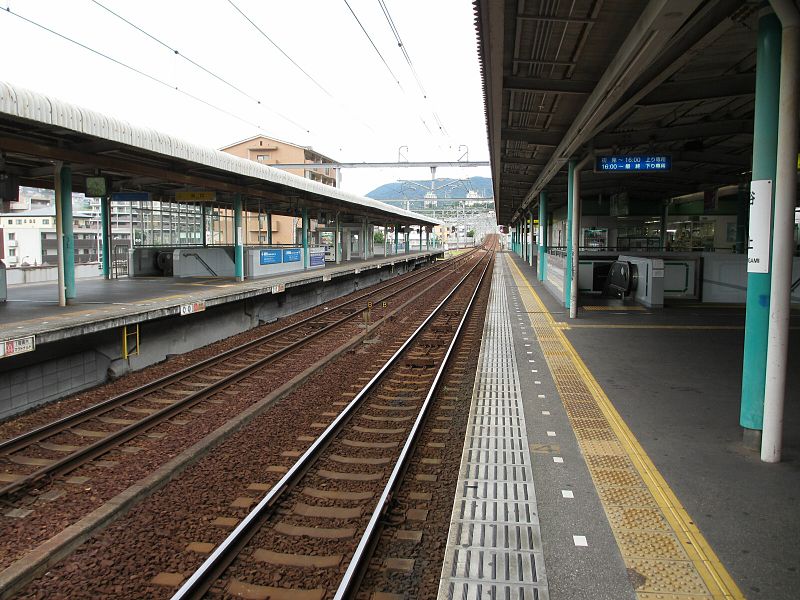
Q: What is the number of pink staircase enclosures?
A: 0